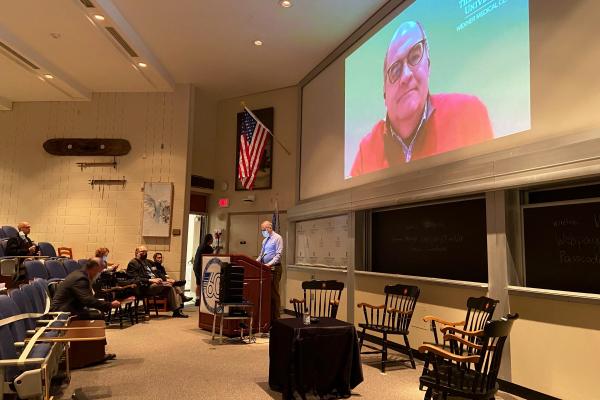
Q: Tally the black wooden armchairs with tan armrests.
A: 4